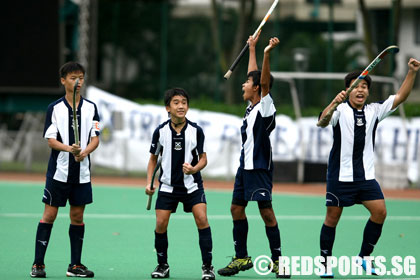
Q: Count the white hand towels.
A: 0